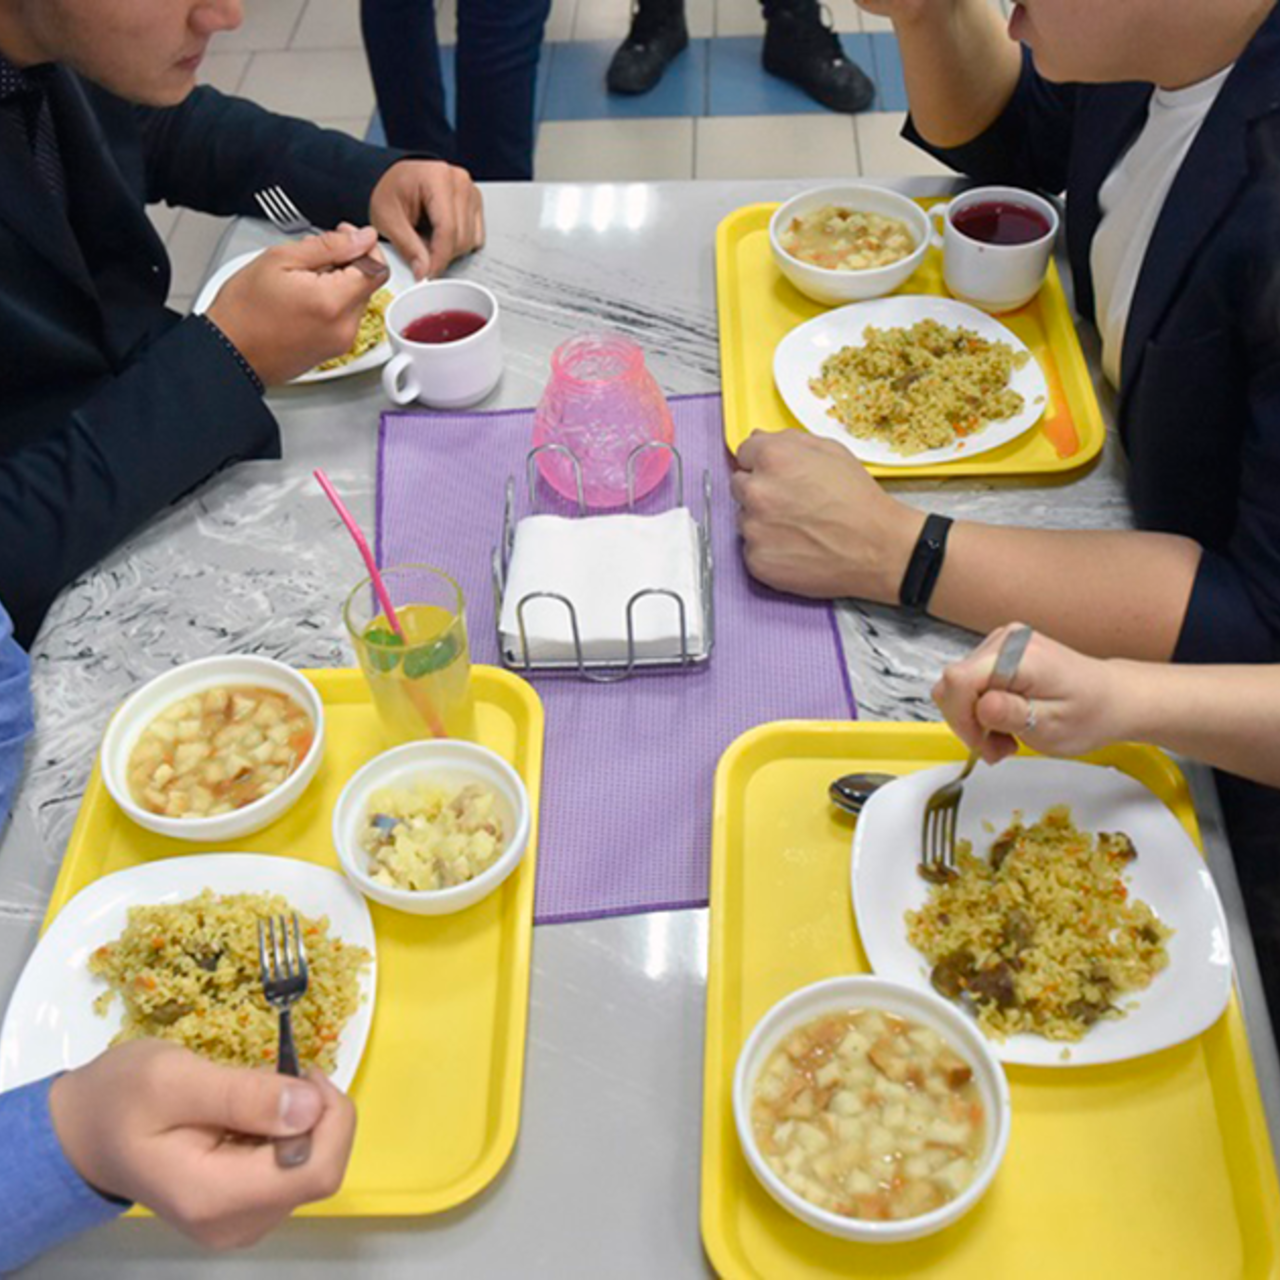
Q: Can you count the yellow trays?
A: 3